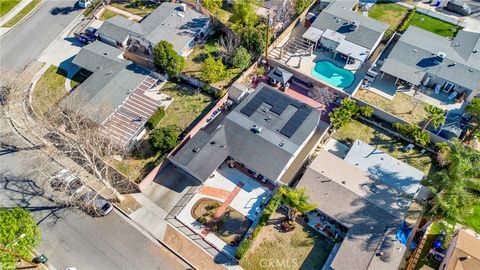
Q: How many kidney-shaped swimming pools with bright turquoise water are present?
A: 1